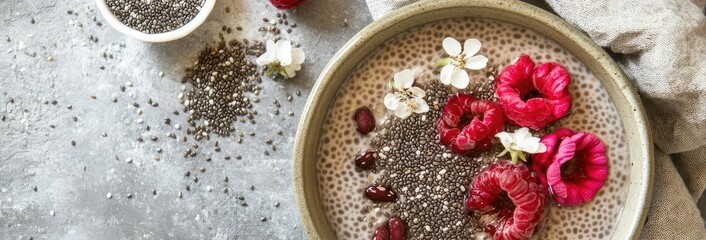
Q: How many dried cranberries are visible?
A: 5